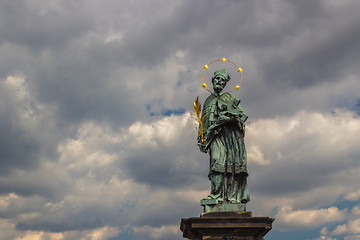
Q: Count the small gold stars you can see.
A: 5